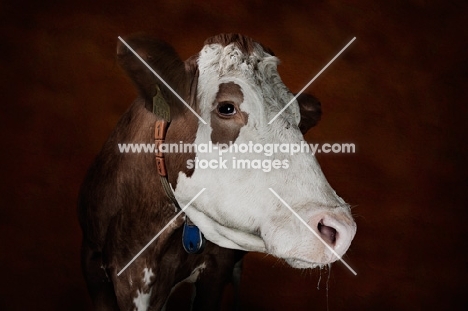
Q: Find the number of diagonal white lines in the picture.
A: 4